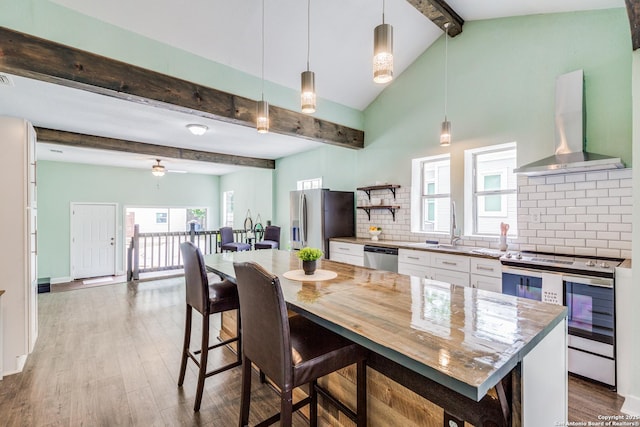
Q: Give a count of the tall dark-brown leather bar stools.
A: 2